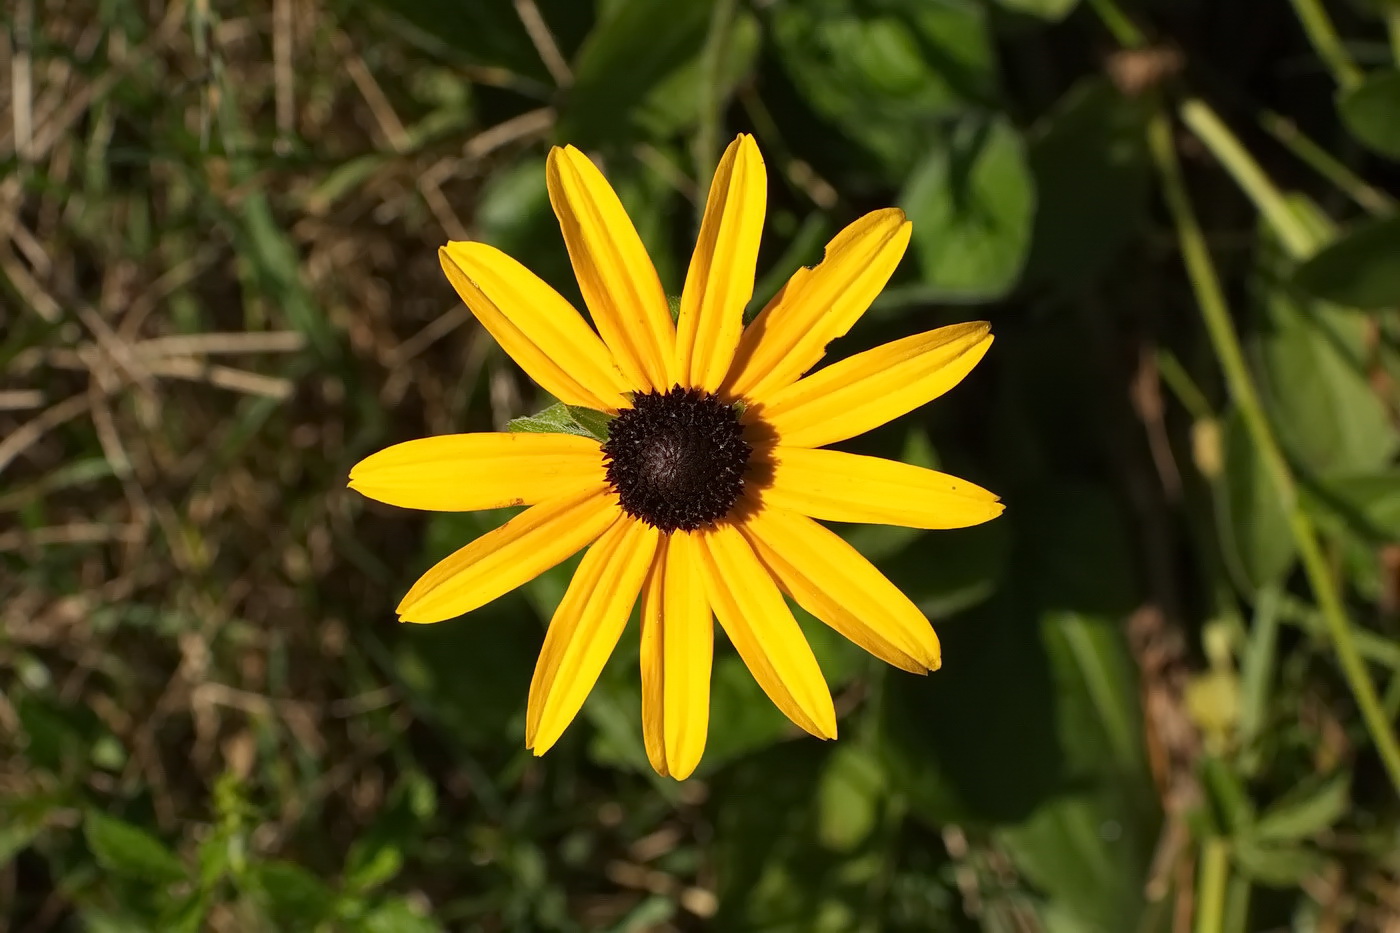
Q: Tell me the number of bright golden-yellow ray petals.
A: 12